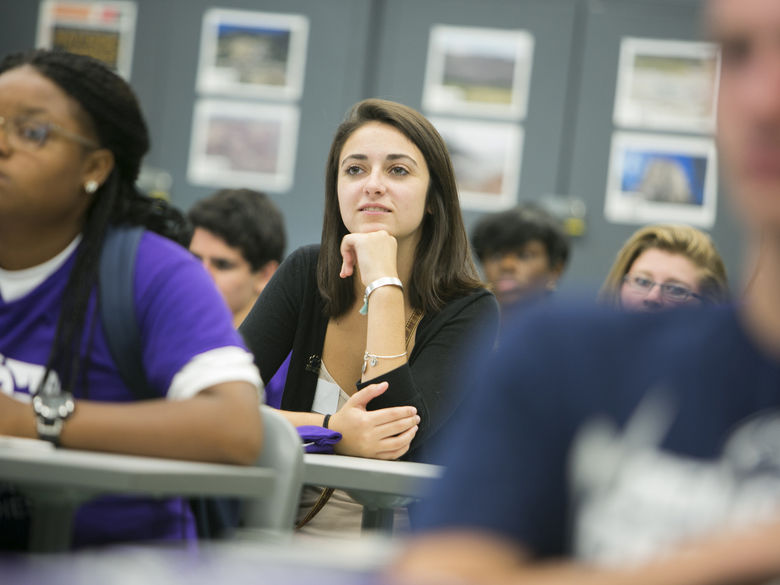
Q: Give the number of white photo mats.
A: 7